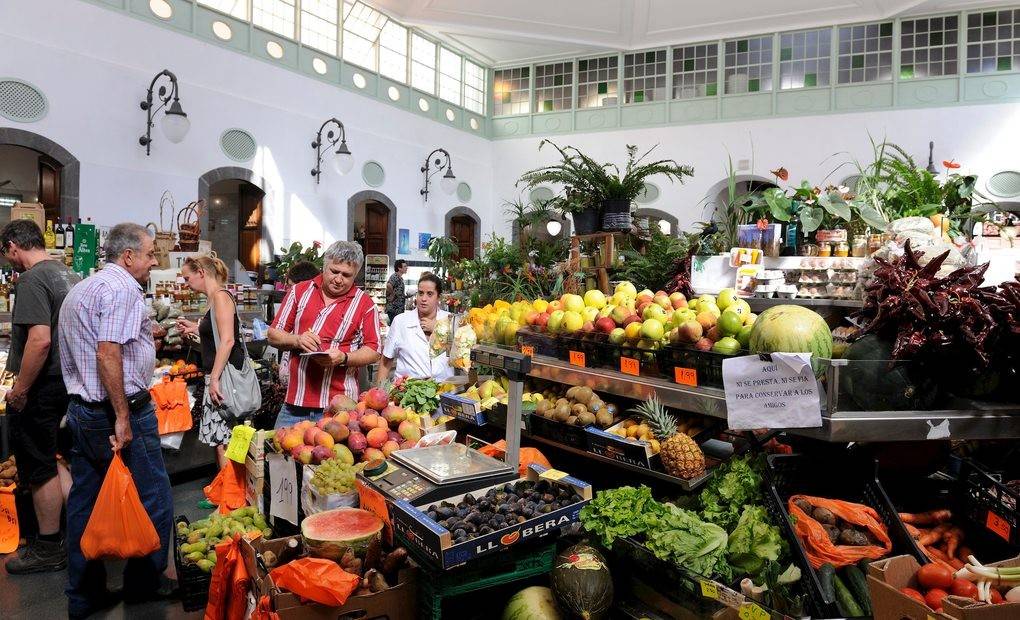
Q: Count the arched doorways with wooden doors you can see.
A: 4